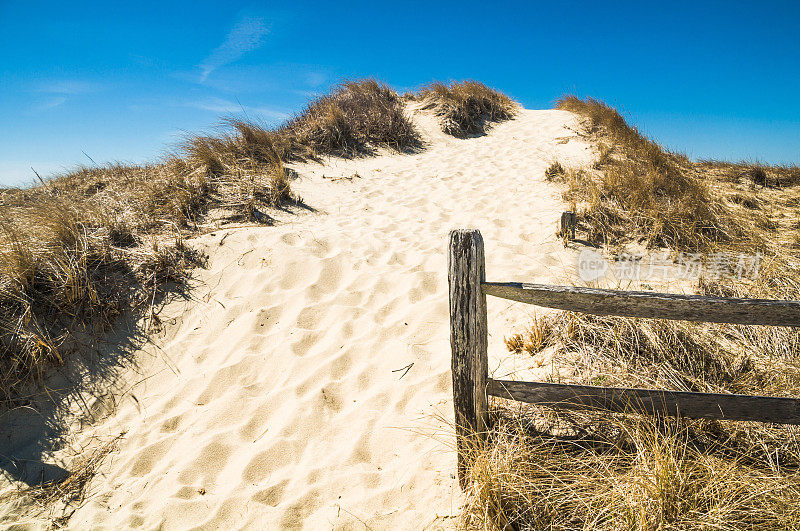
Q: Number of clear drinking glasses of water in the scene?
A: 0